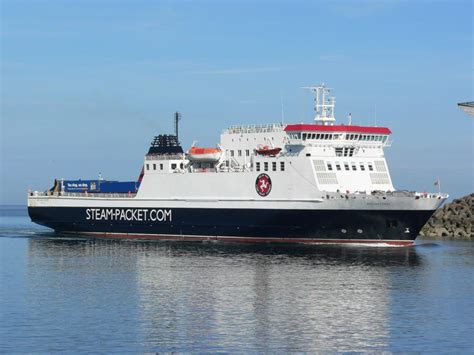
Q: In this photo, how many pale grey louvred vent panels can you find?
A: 4